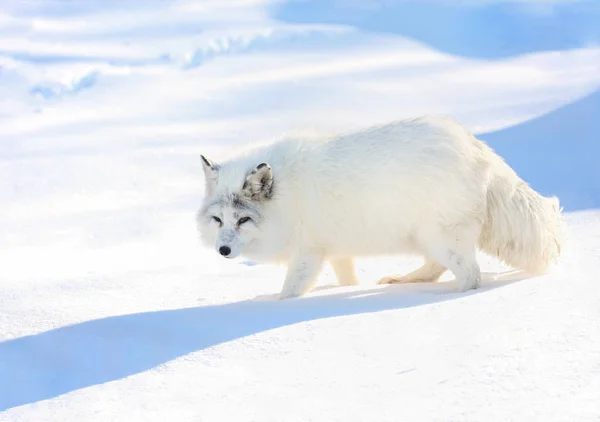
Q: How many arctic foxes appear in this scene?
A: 1